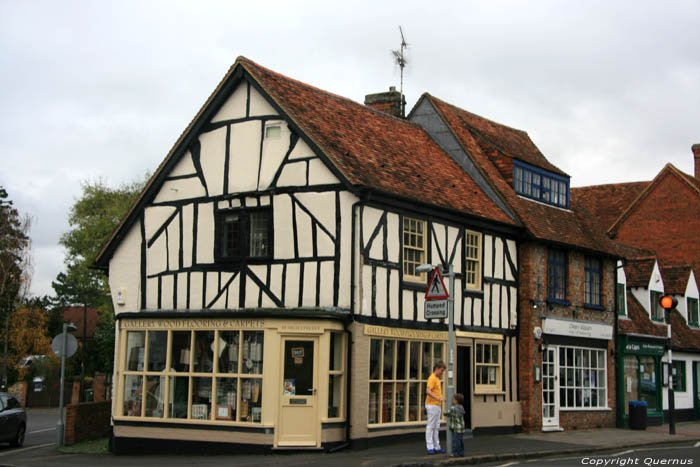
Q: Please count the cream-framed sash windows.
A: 3